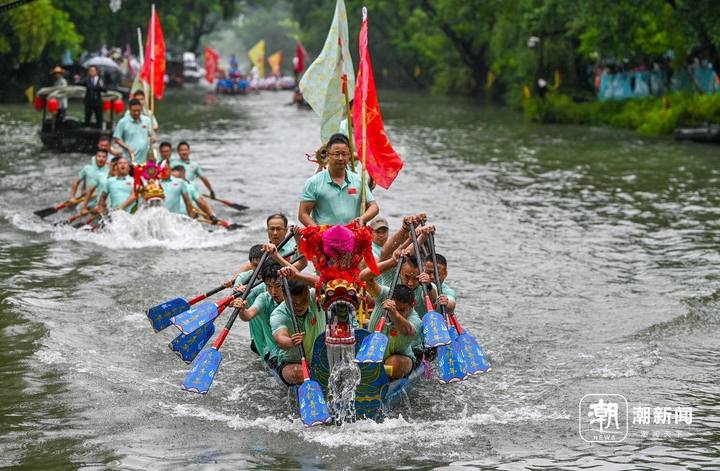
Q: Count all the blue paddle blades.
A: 9